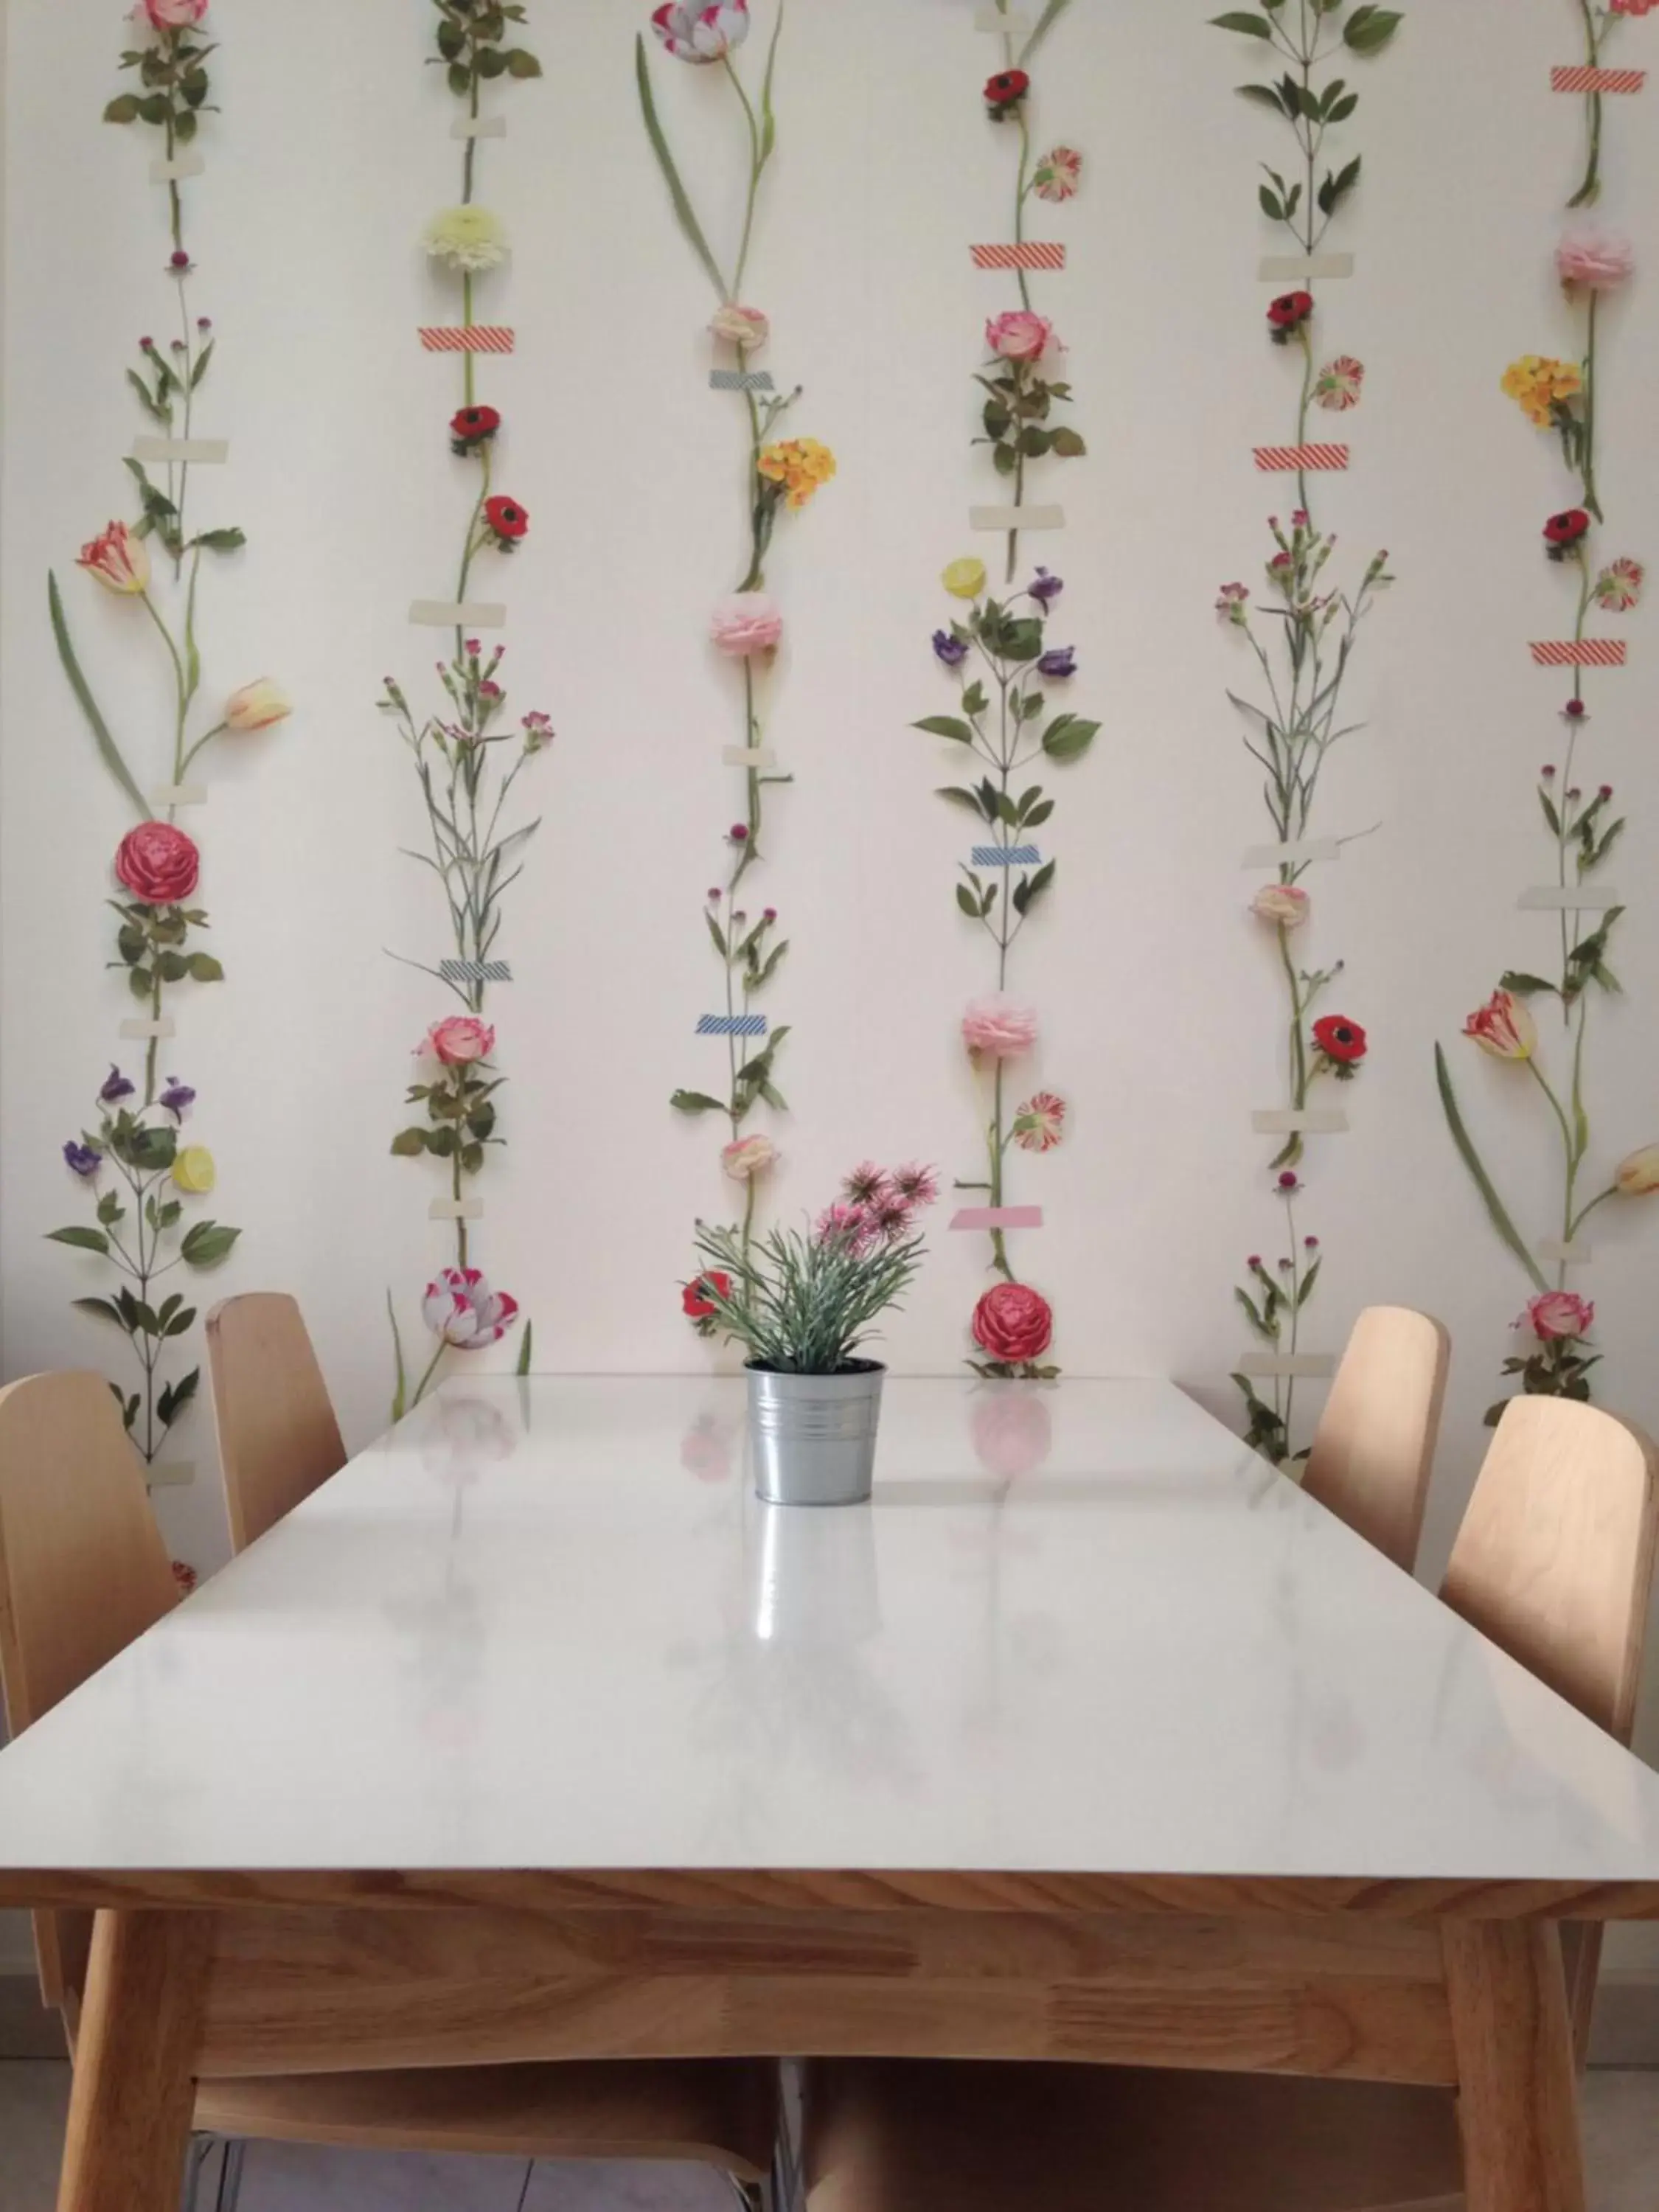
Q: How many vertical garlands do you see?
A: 6